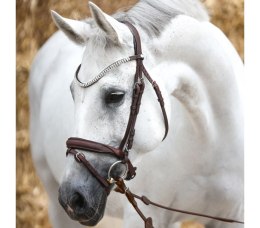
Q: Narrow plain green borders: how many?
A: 0